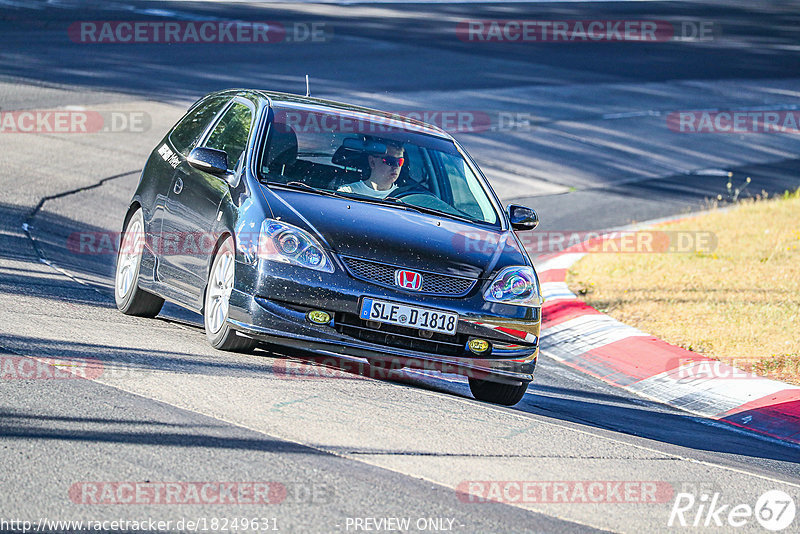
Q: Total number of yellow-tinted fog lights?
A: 2